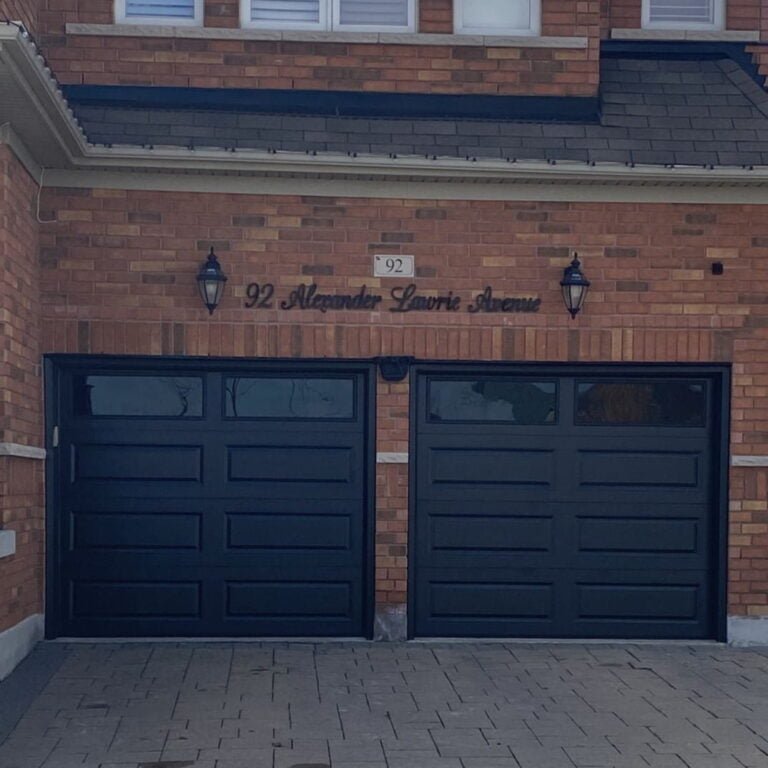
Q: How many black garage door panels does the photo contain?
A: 12